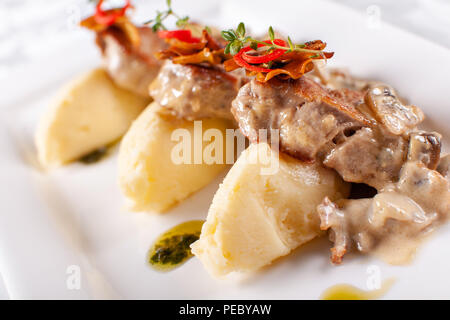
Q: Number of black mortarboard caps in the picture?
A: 0